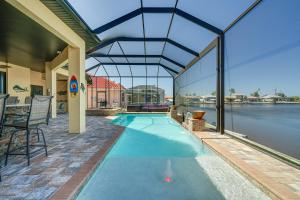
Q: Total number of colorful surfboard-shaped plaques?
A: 1